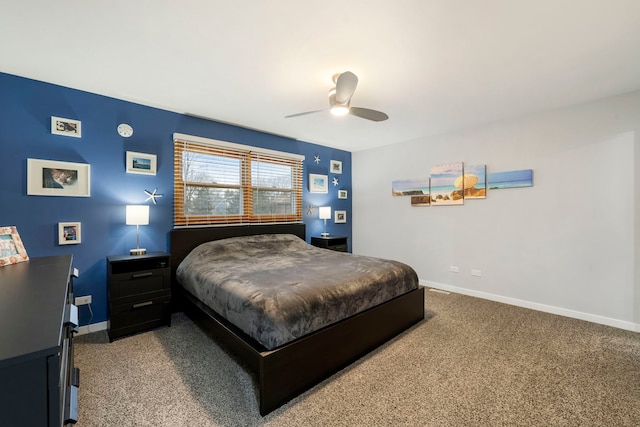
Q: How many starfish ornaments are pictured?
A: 4